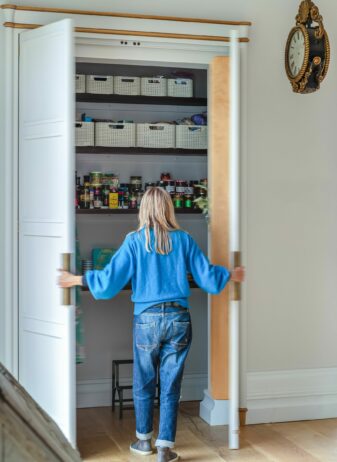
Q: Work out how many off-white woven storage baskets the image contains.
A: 9